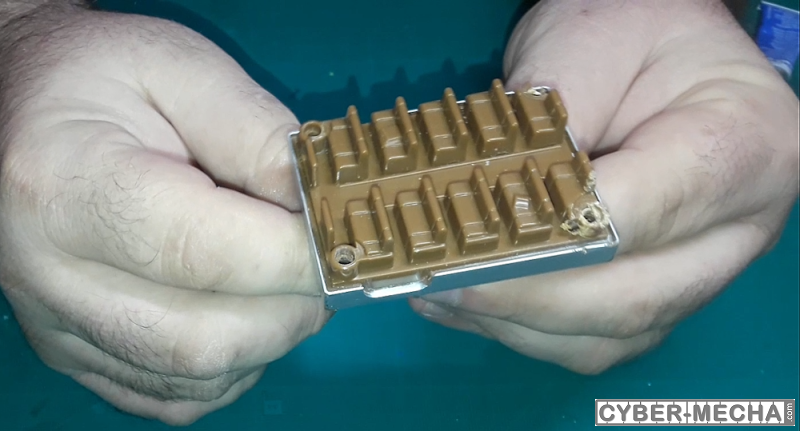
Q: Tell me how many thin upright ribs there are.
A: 12